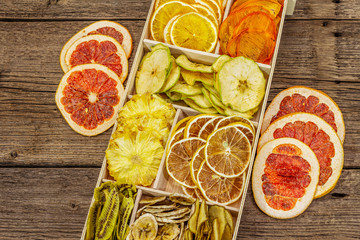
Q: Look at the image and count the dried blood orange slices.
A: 6